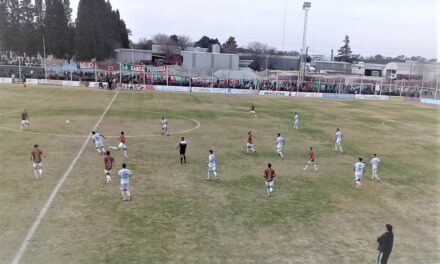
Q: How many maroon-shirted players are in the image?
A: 8